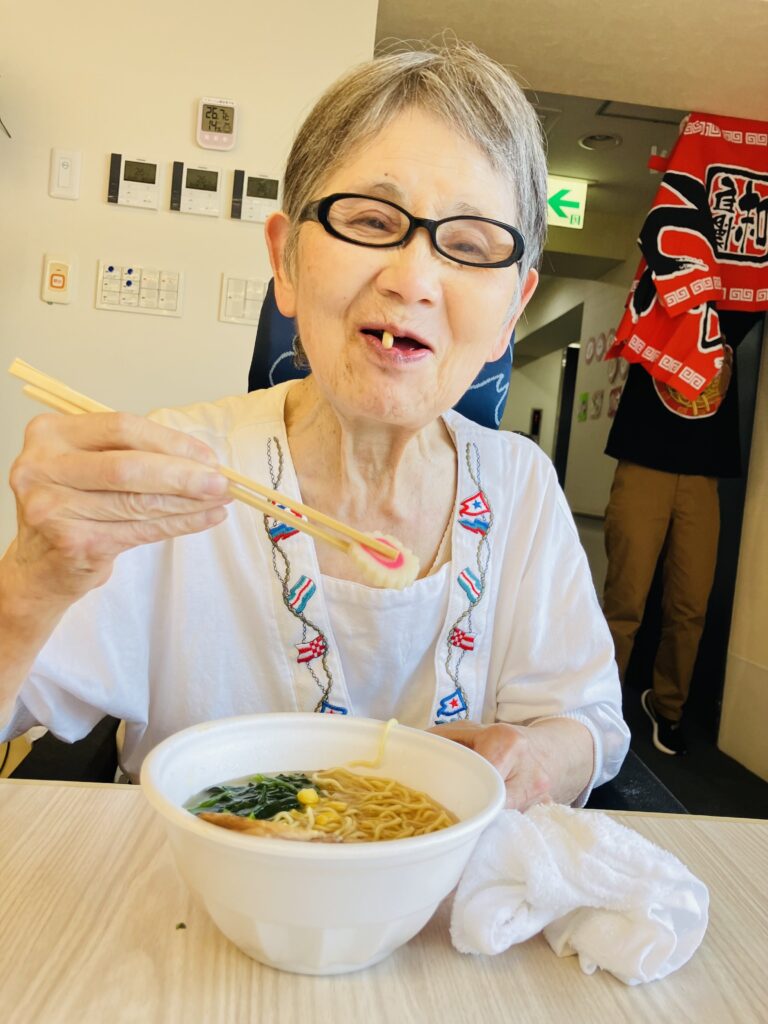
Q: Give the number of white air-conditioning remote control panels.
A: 3